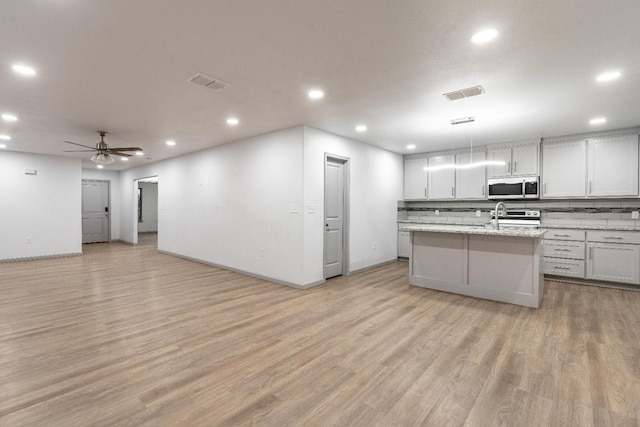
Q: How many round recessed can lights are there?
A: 15